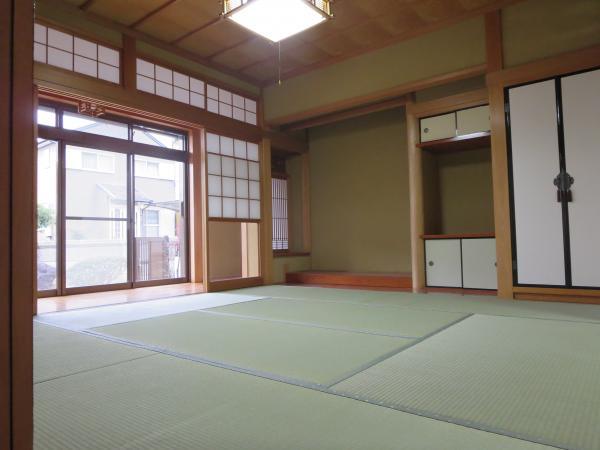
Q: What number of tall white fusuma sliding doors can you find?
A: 2